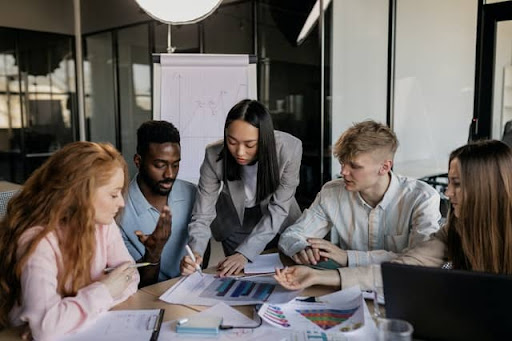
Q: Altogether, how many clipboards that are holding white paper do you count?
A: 1